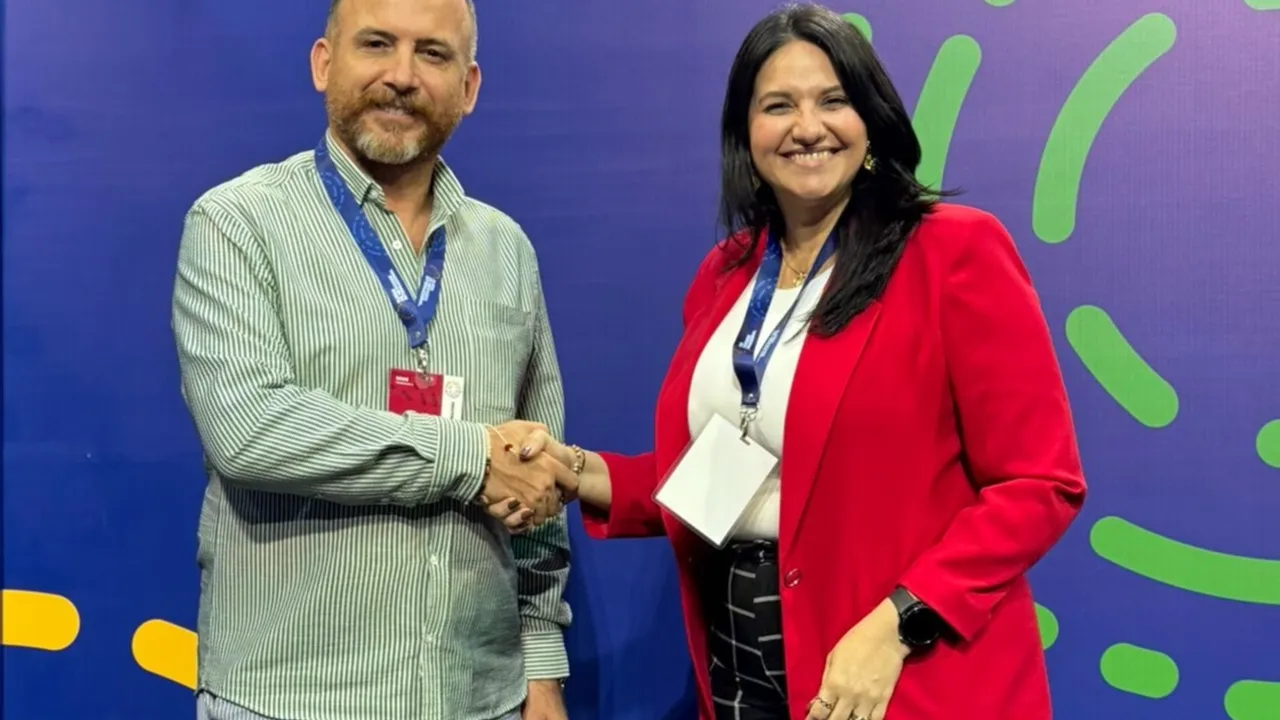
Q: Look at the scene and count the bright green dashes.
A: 11